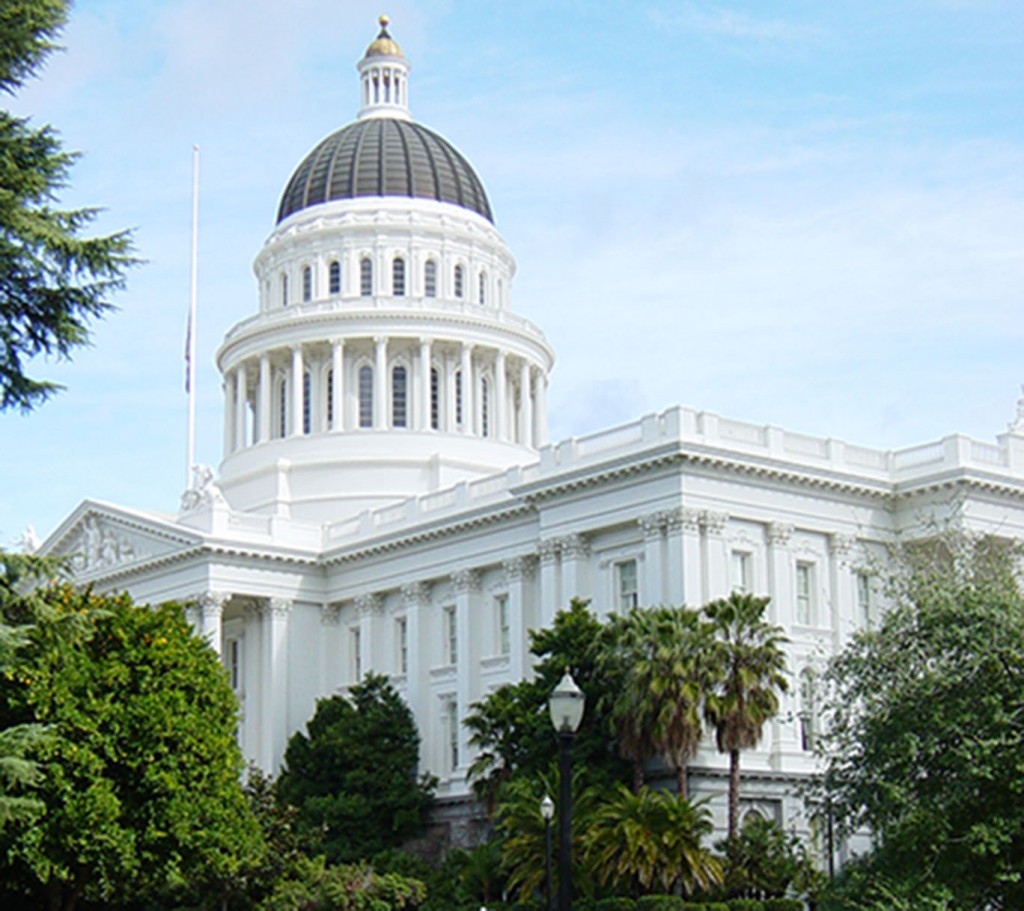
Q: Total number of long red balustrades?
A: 0